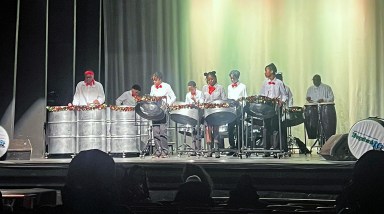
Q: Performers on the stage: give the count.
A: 9